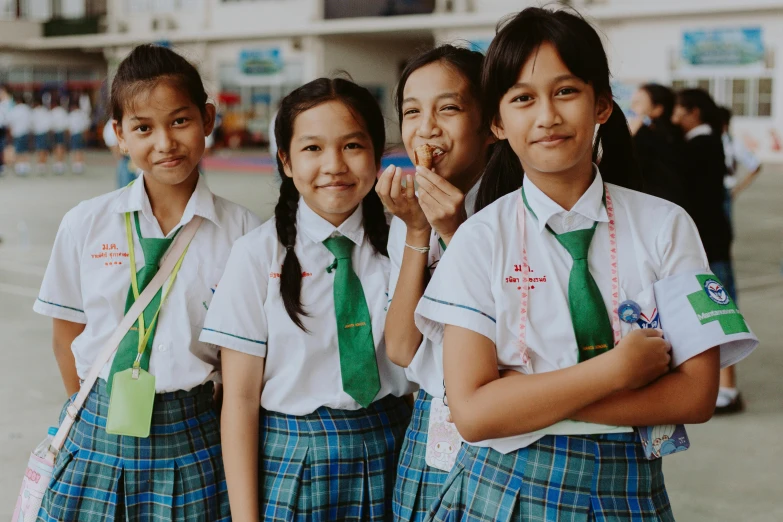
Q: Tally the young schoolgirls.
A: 4